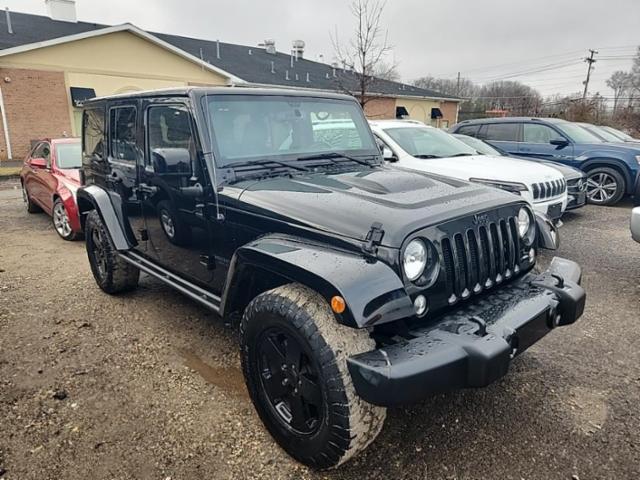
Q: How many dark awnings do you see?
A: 3